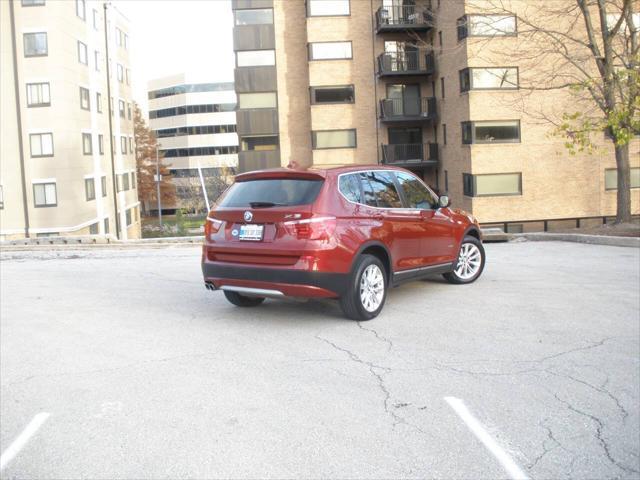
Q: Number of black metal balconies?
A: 4